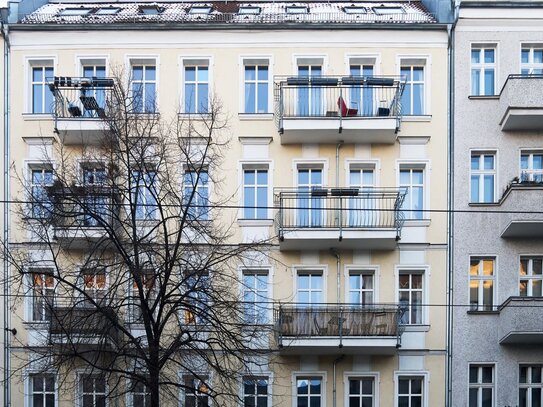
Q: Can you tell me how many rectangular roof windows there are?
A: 8